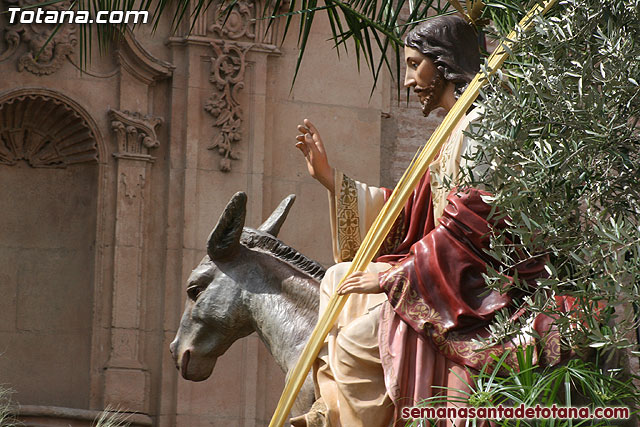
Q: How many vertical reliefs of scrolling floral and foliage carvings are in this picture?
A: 1